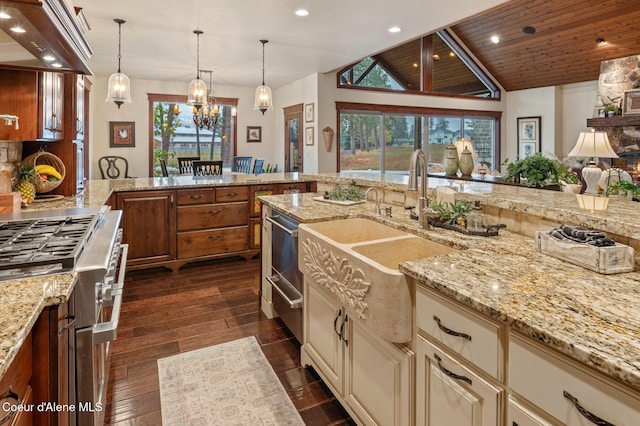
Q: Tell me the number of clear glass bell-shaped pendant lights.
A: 3